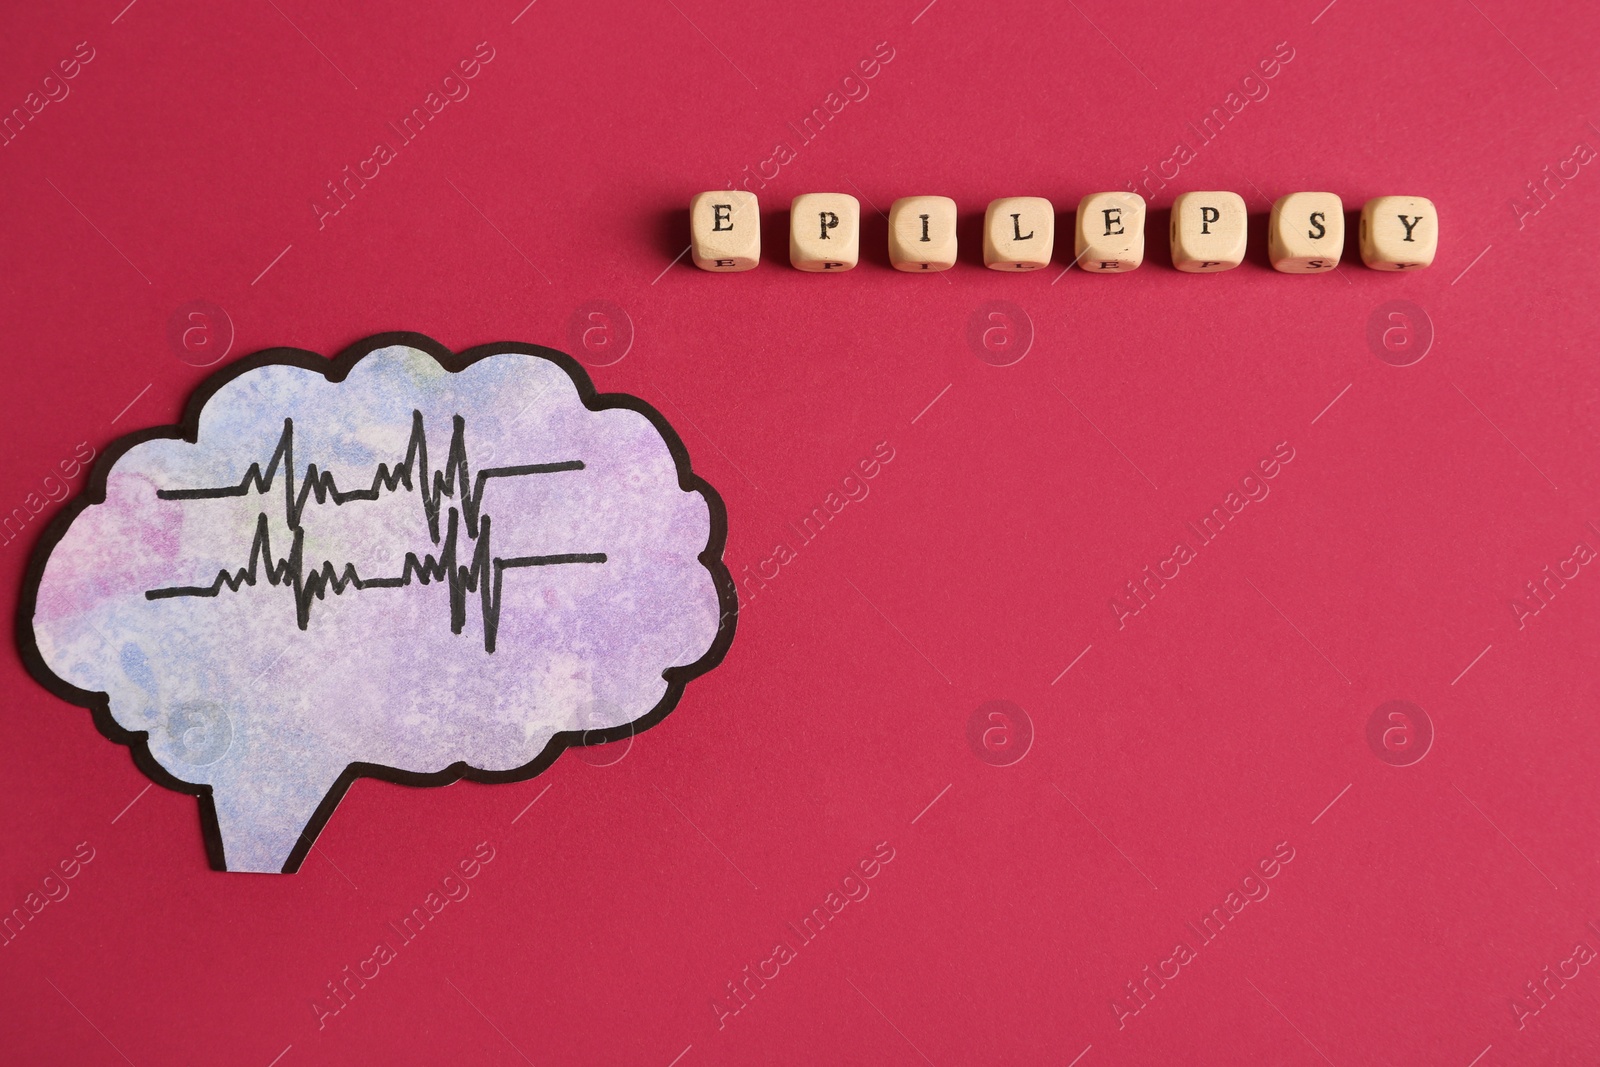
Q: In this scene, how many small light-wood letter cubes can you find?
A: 8